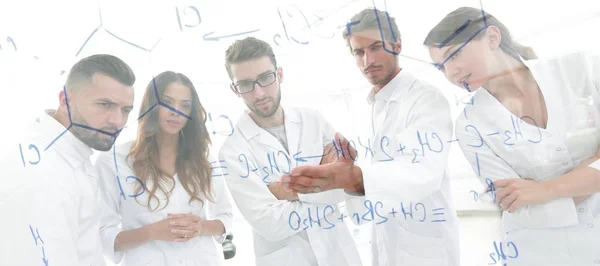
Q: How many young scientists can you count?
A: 5